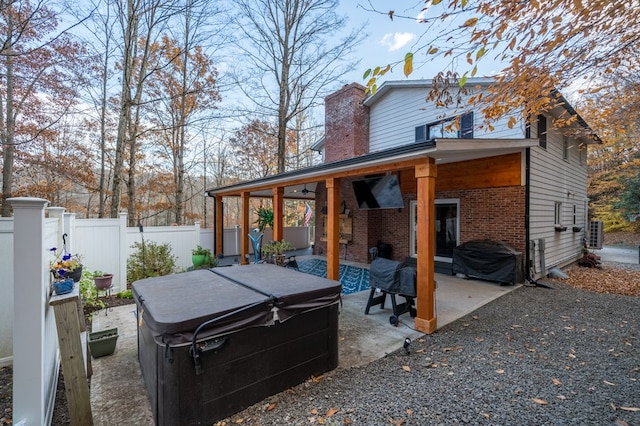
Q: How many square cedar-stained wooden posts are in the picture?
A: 5